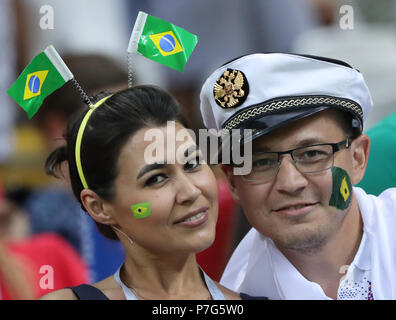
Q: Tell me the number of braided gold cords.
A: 1